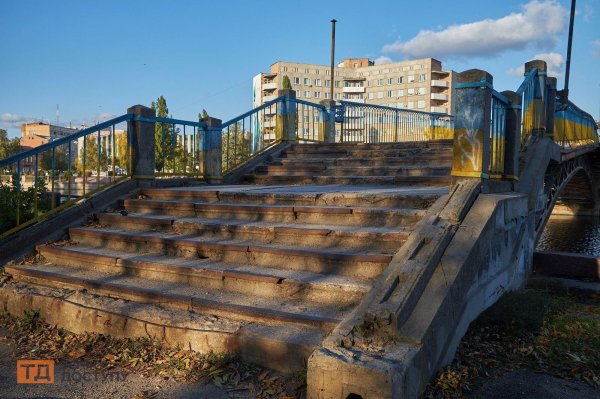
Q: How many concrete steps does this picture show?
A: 12